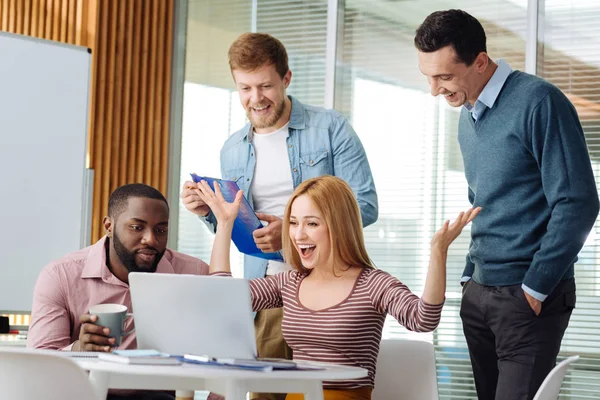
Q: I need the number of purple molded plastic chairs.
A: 0